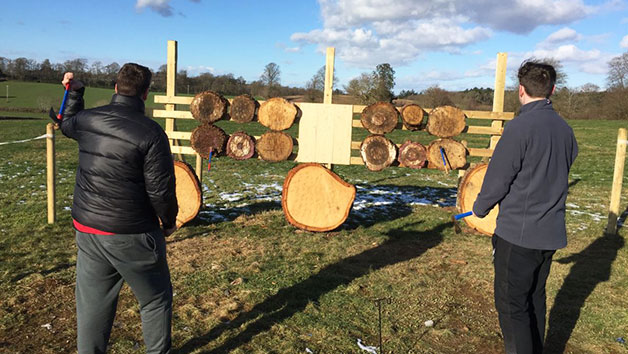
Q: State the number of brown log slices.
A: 15